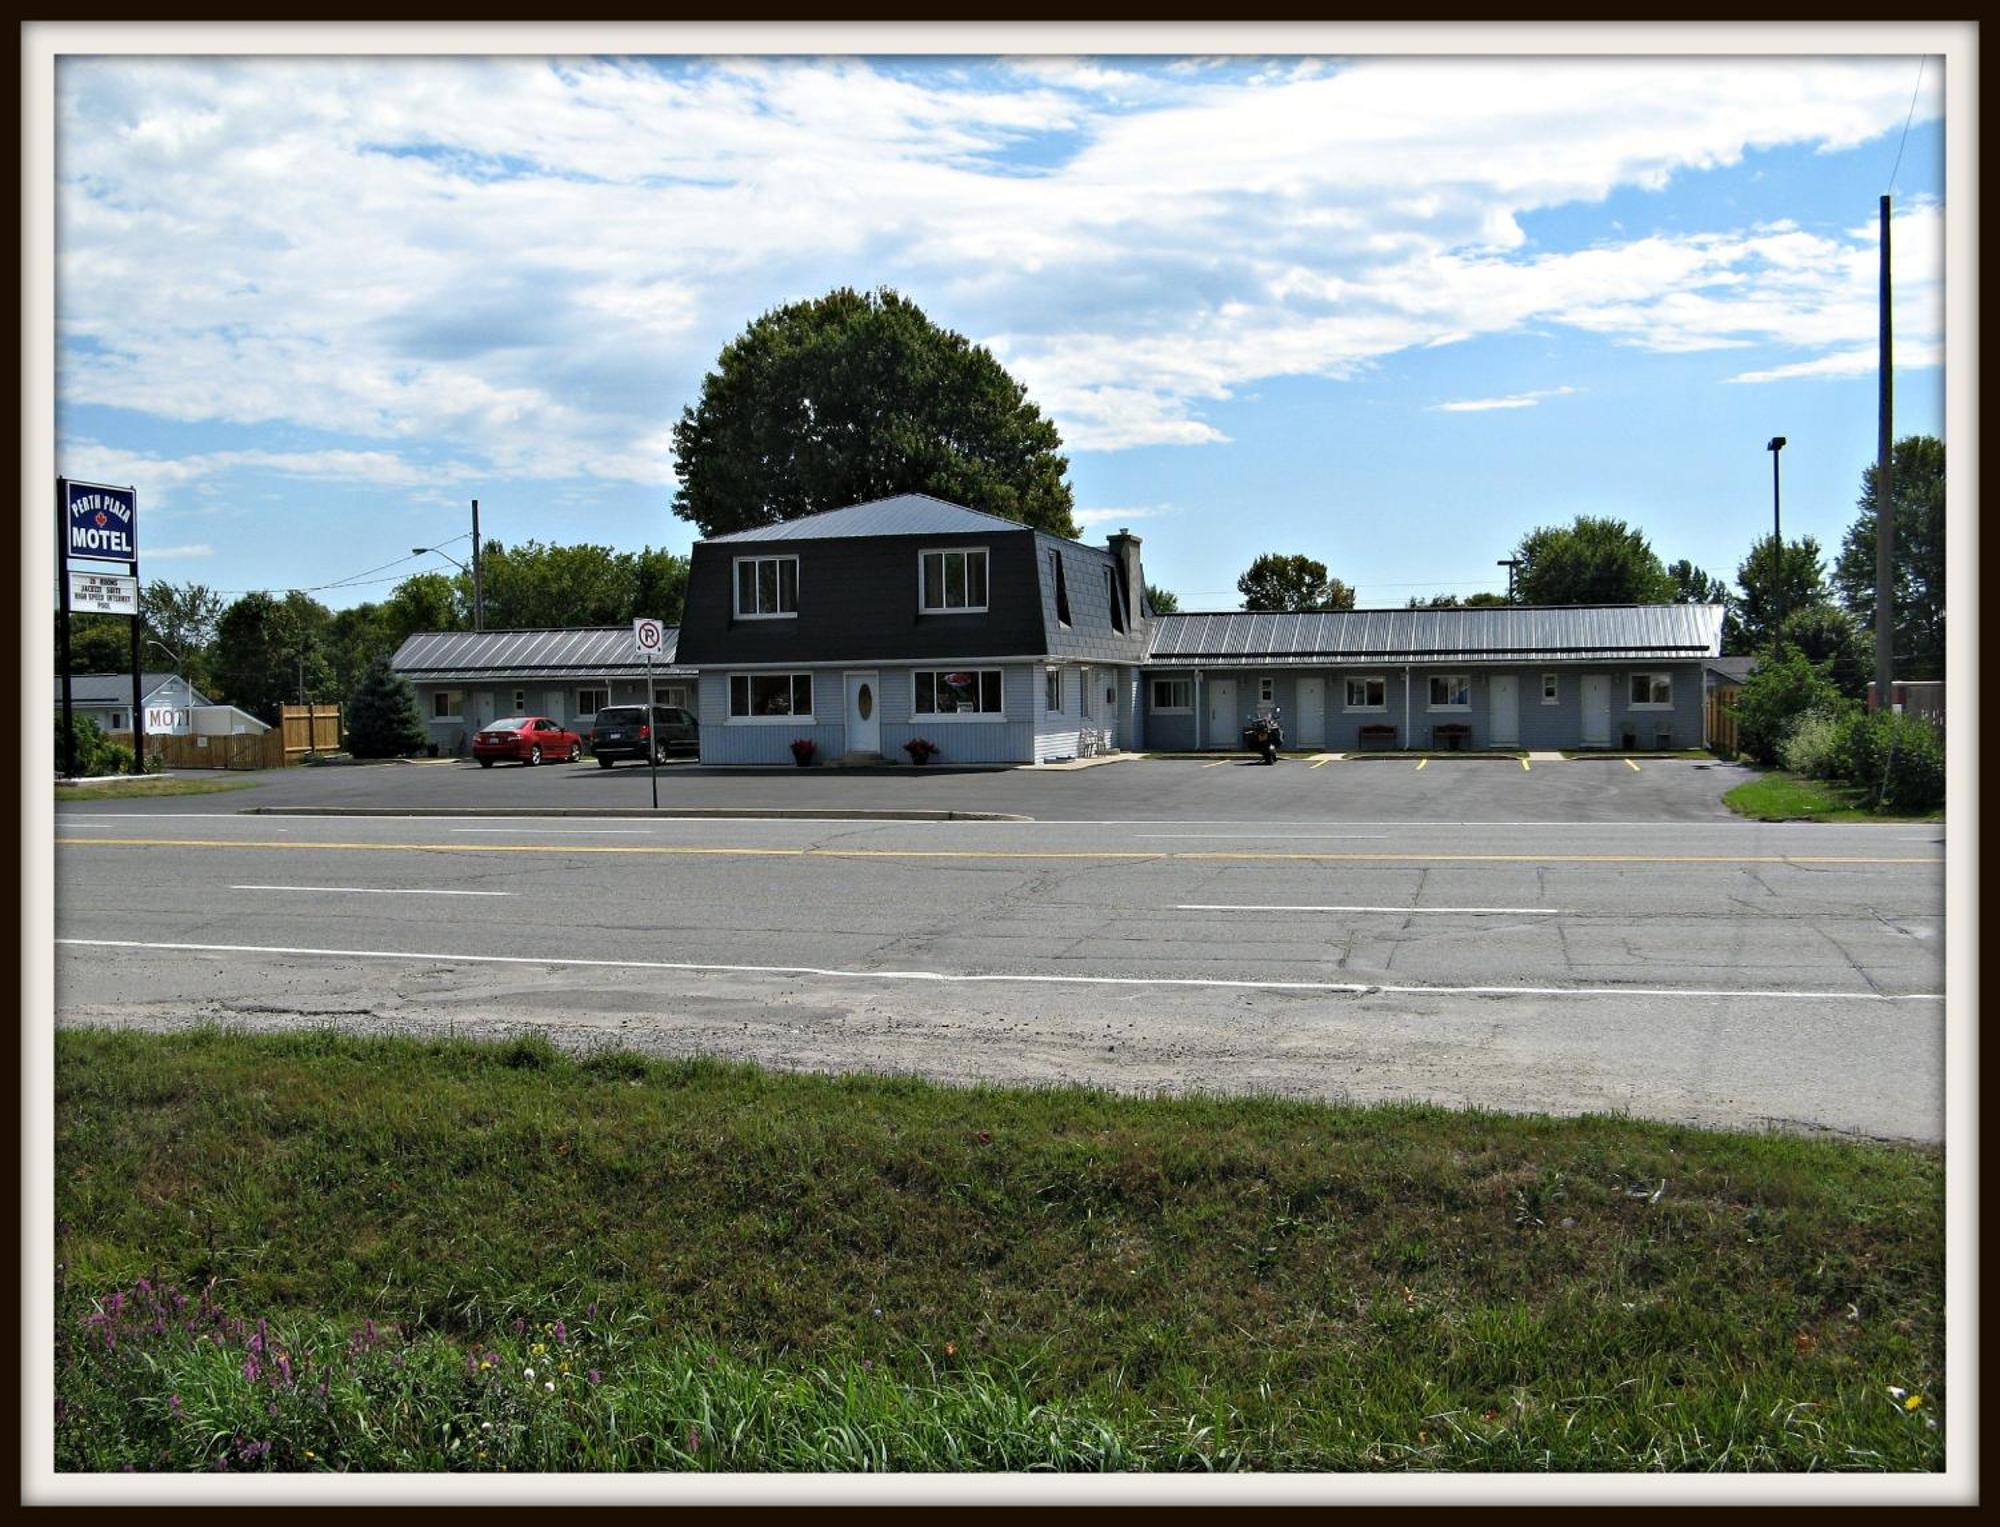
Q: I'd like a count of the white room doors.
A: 6